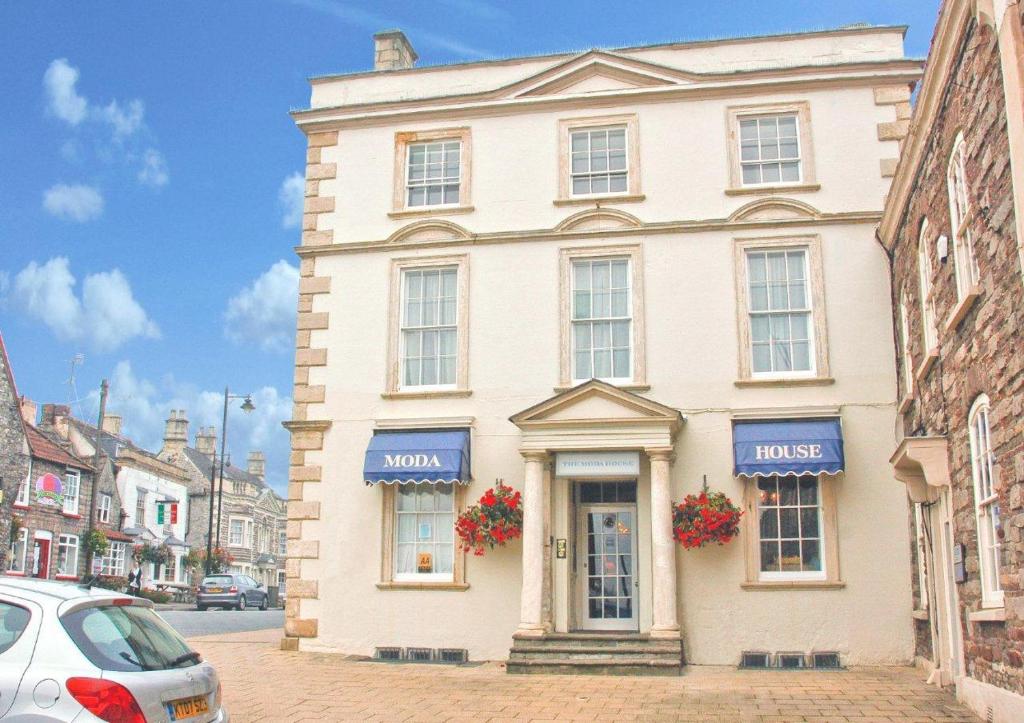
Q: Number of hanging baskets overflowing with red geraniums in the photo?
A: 2